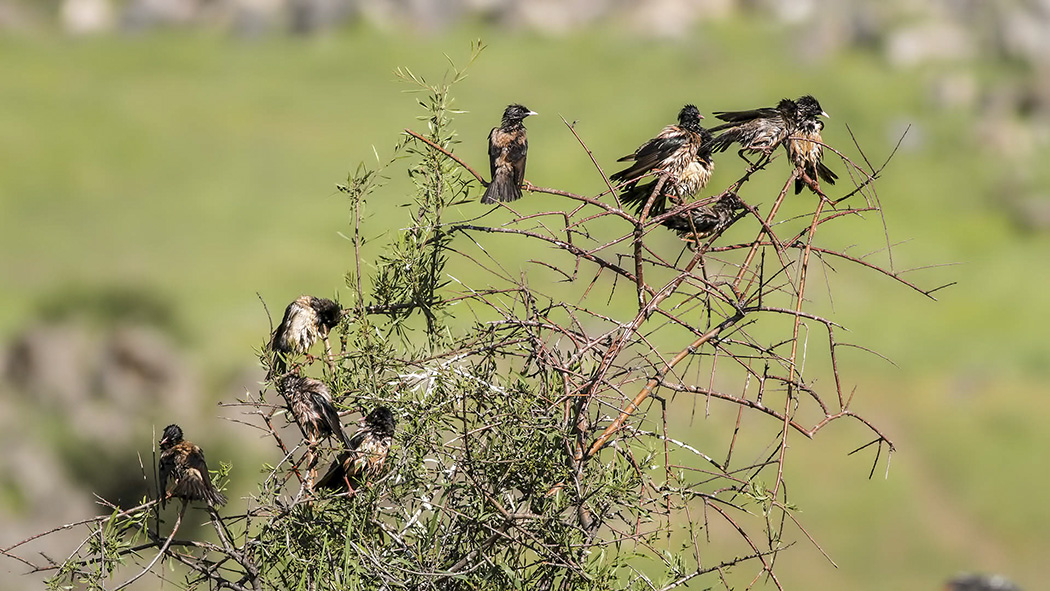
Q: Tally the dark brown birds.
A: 9